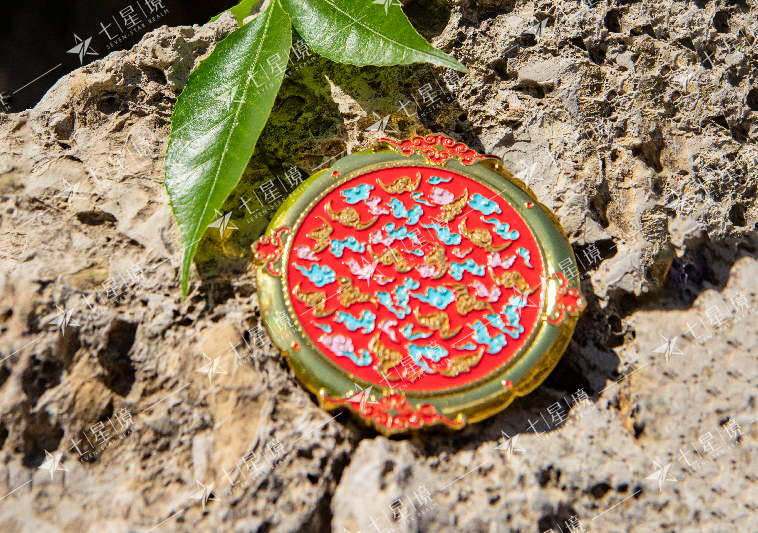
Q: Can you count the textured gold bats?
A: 14